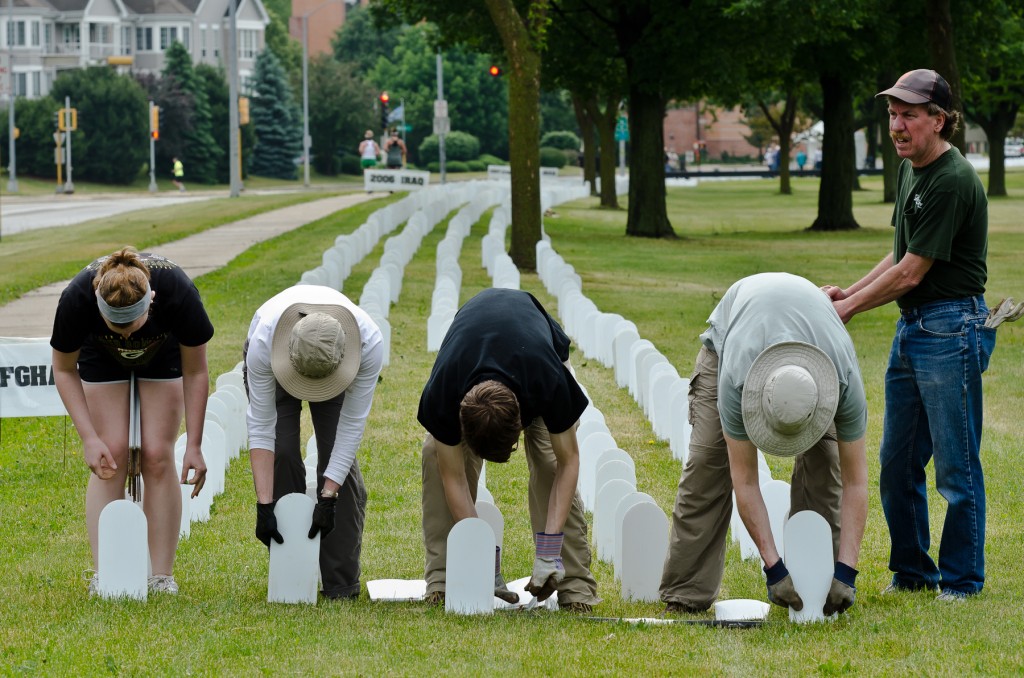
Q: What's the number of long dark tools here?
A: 1